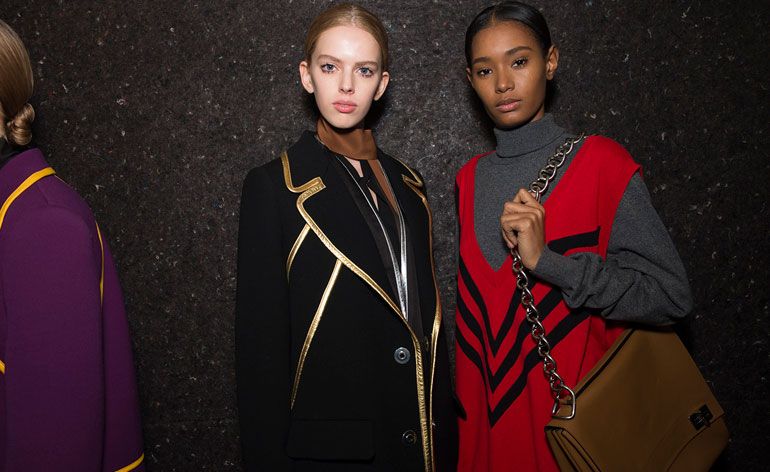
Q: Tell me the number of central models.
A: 2